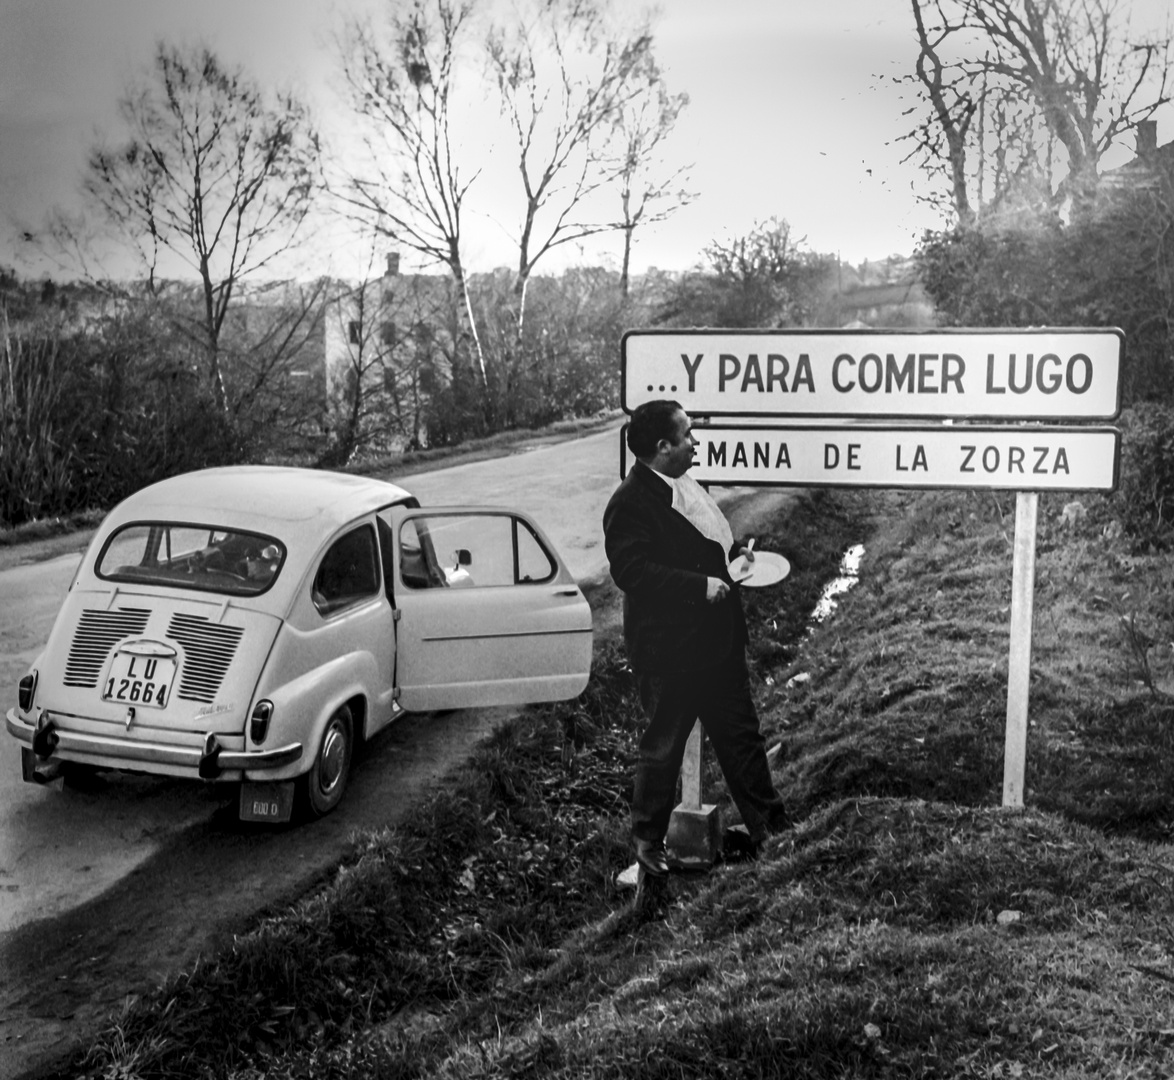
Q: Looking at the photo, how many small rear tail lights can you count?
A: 2